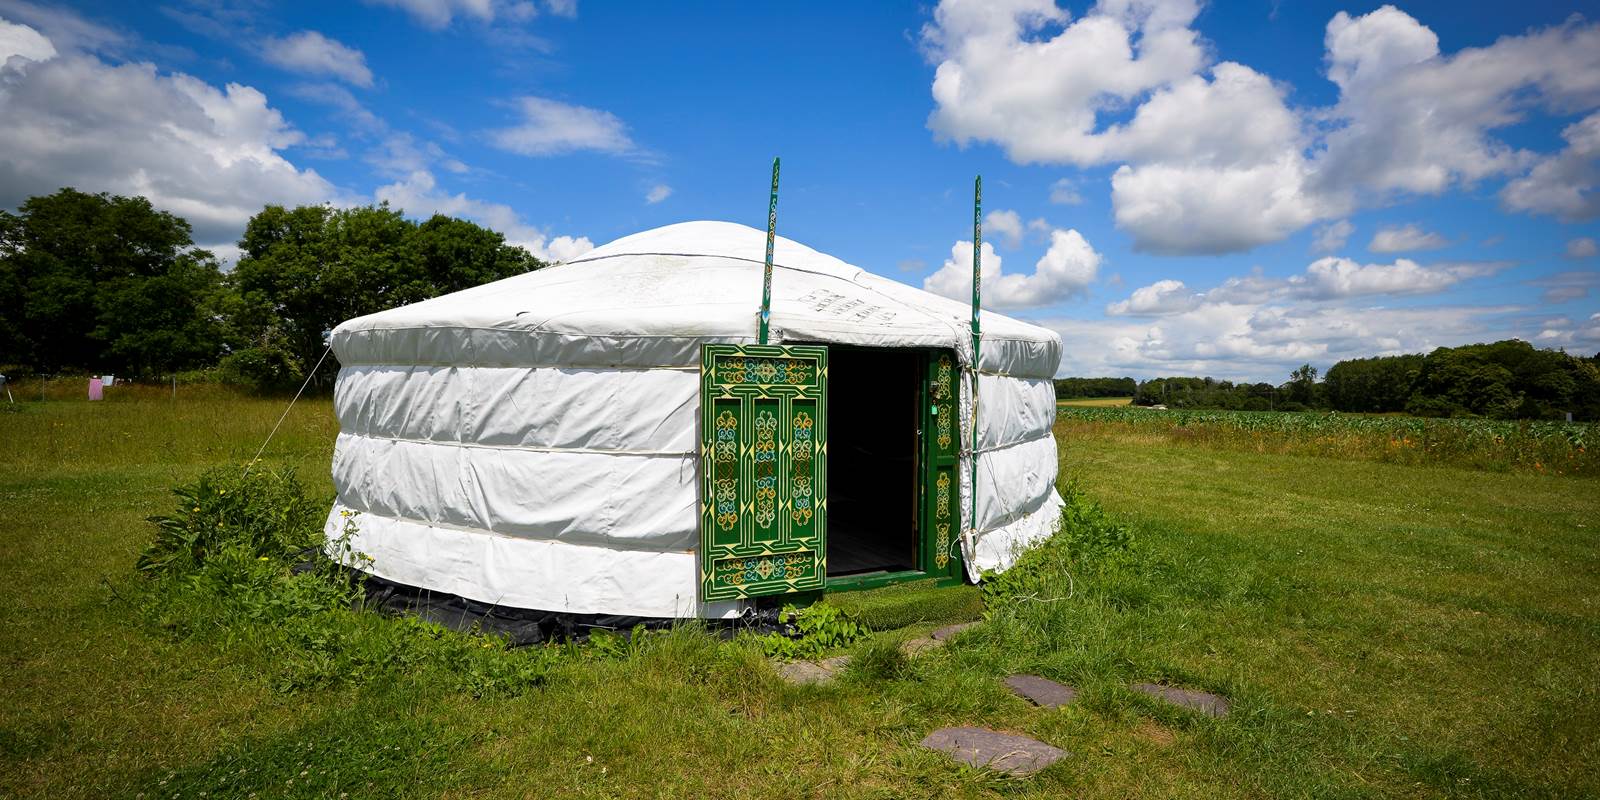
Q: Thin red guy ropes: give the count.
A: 0